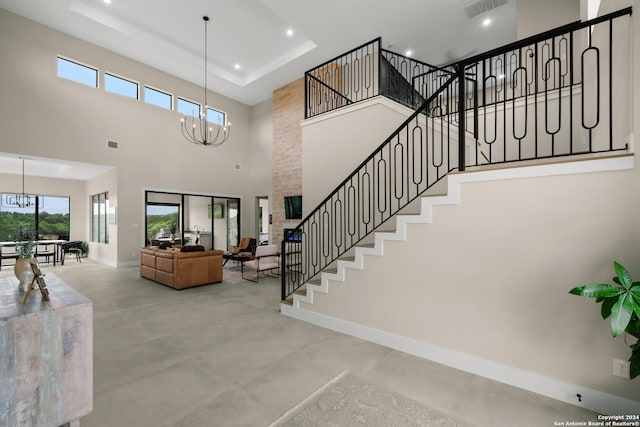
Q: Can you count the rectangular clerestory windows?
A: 5